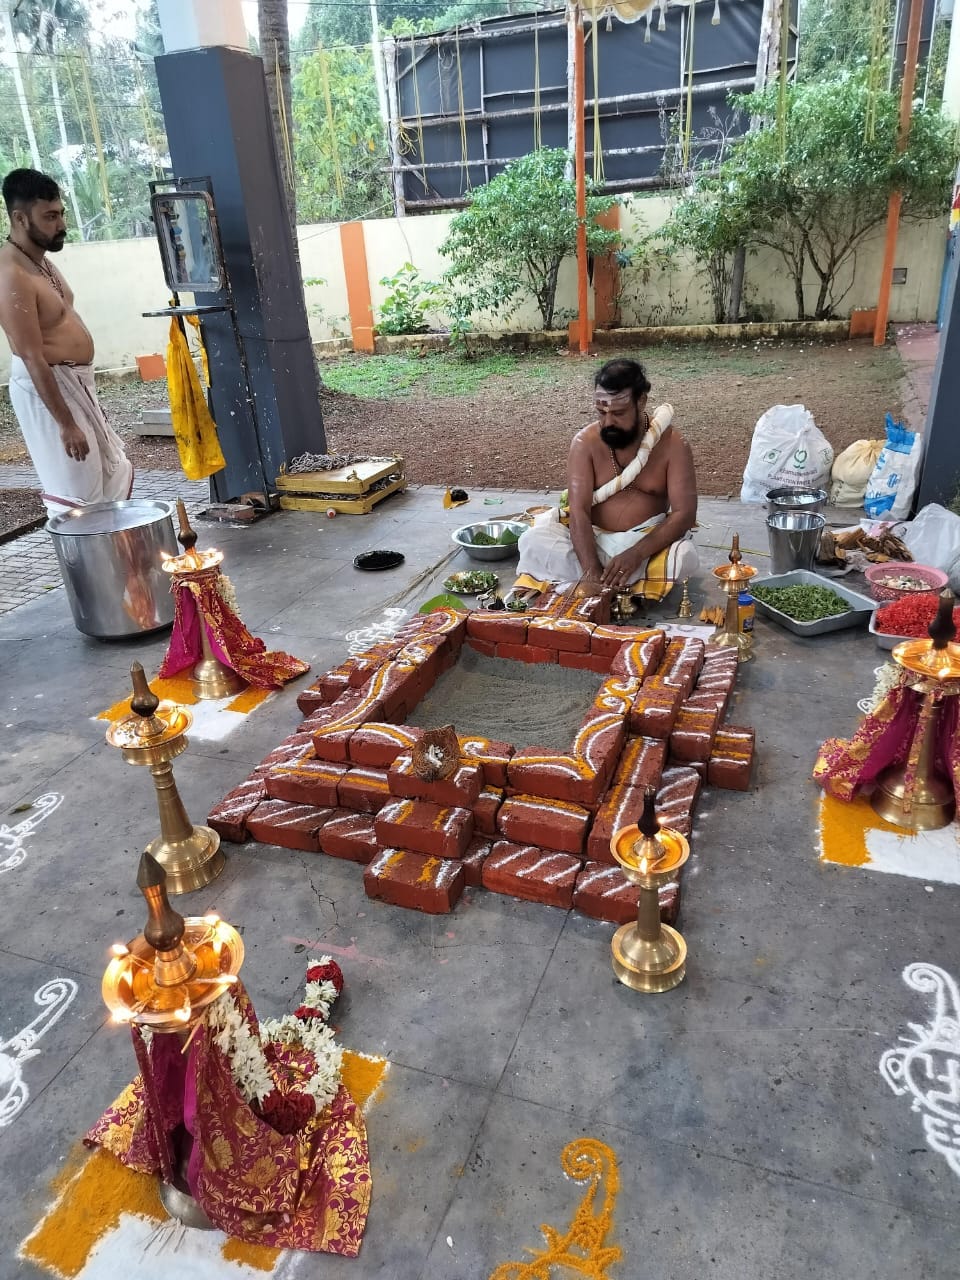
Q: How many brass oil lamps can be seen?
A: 6